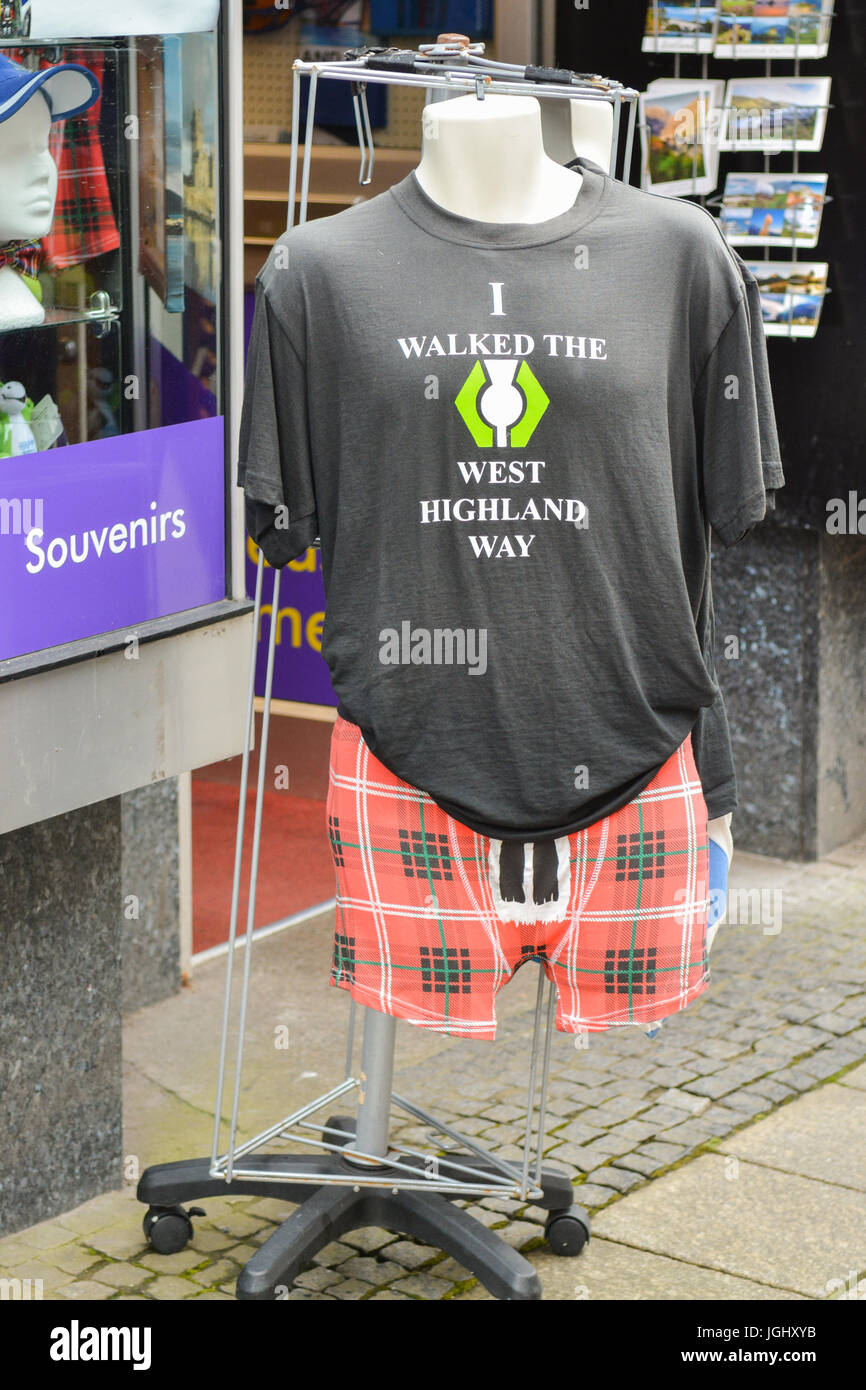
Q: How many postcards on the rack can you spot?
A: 6